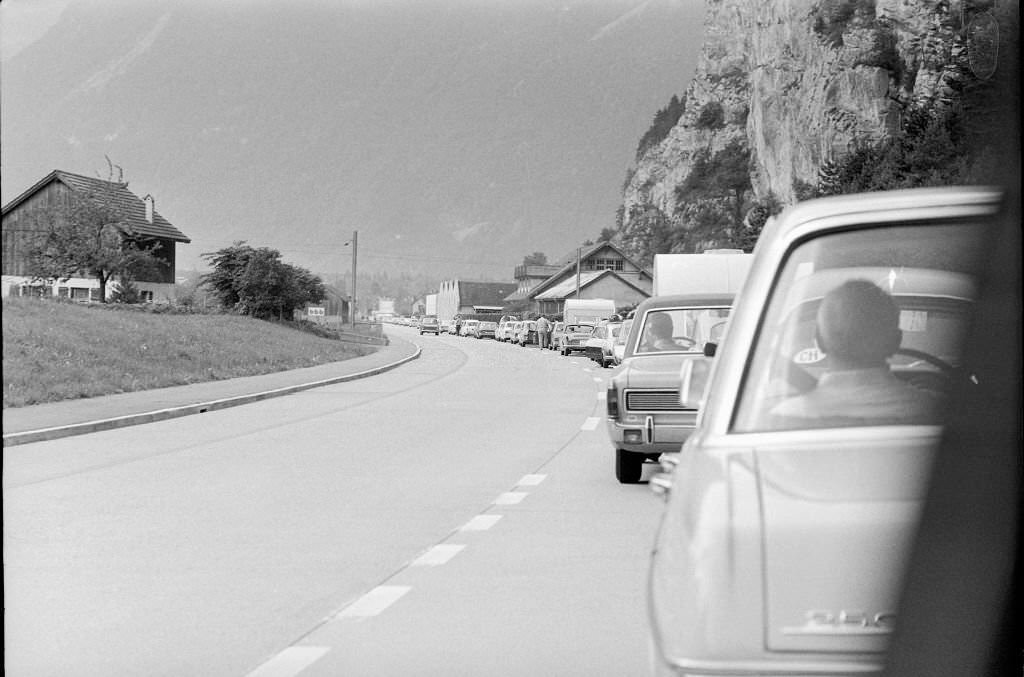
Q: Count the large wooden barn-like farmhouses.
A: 1